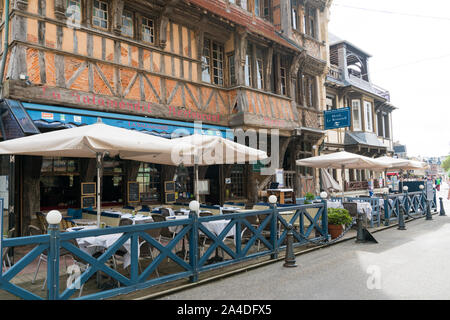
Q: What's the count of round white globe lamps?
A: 6